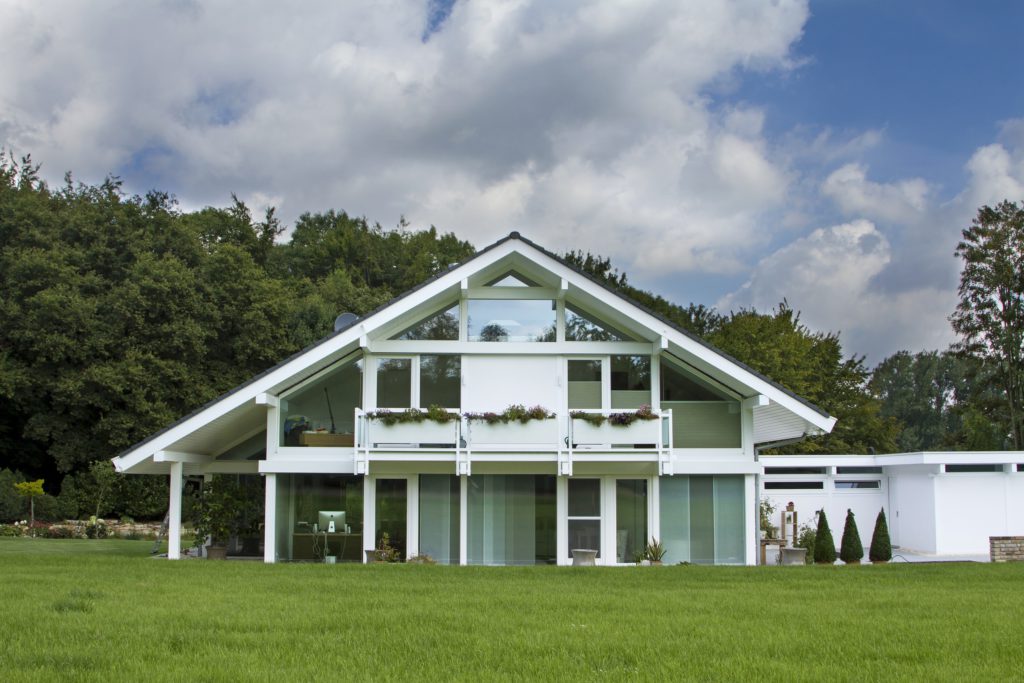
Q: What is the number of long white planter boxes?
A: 3